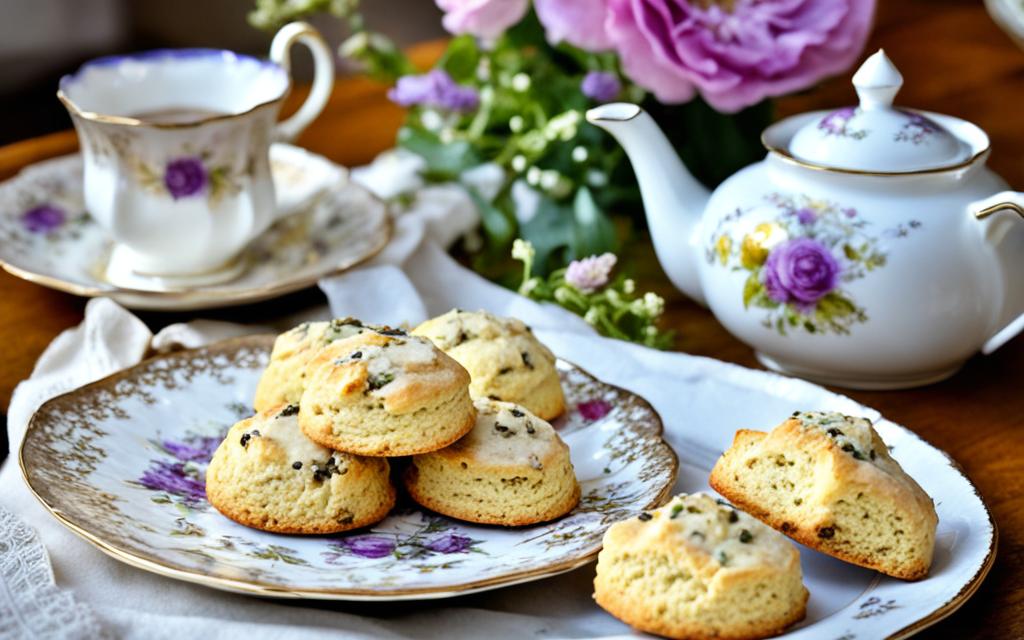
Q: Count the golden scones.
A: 7